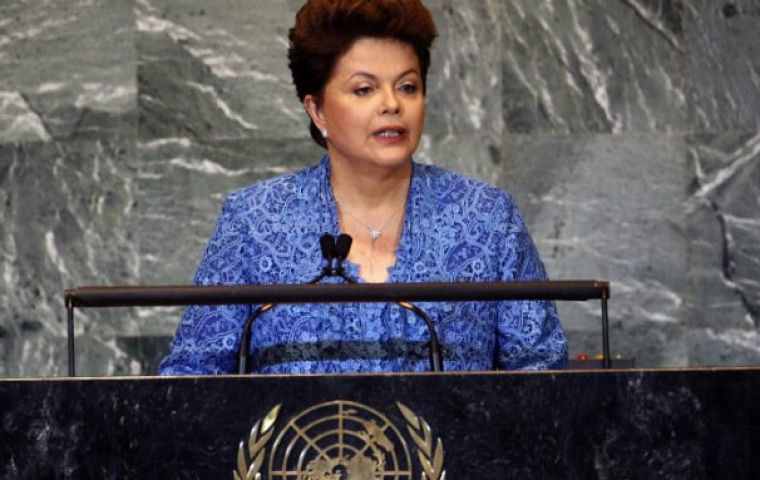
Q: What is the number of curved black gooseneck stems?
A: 2